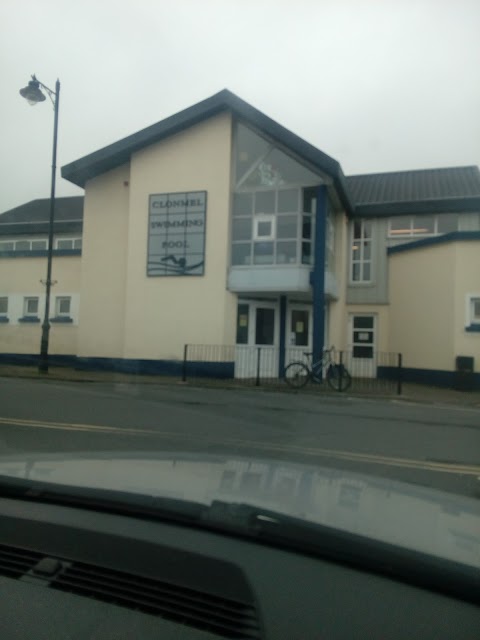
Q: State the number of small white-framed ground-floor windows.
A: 4